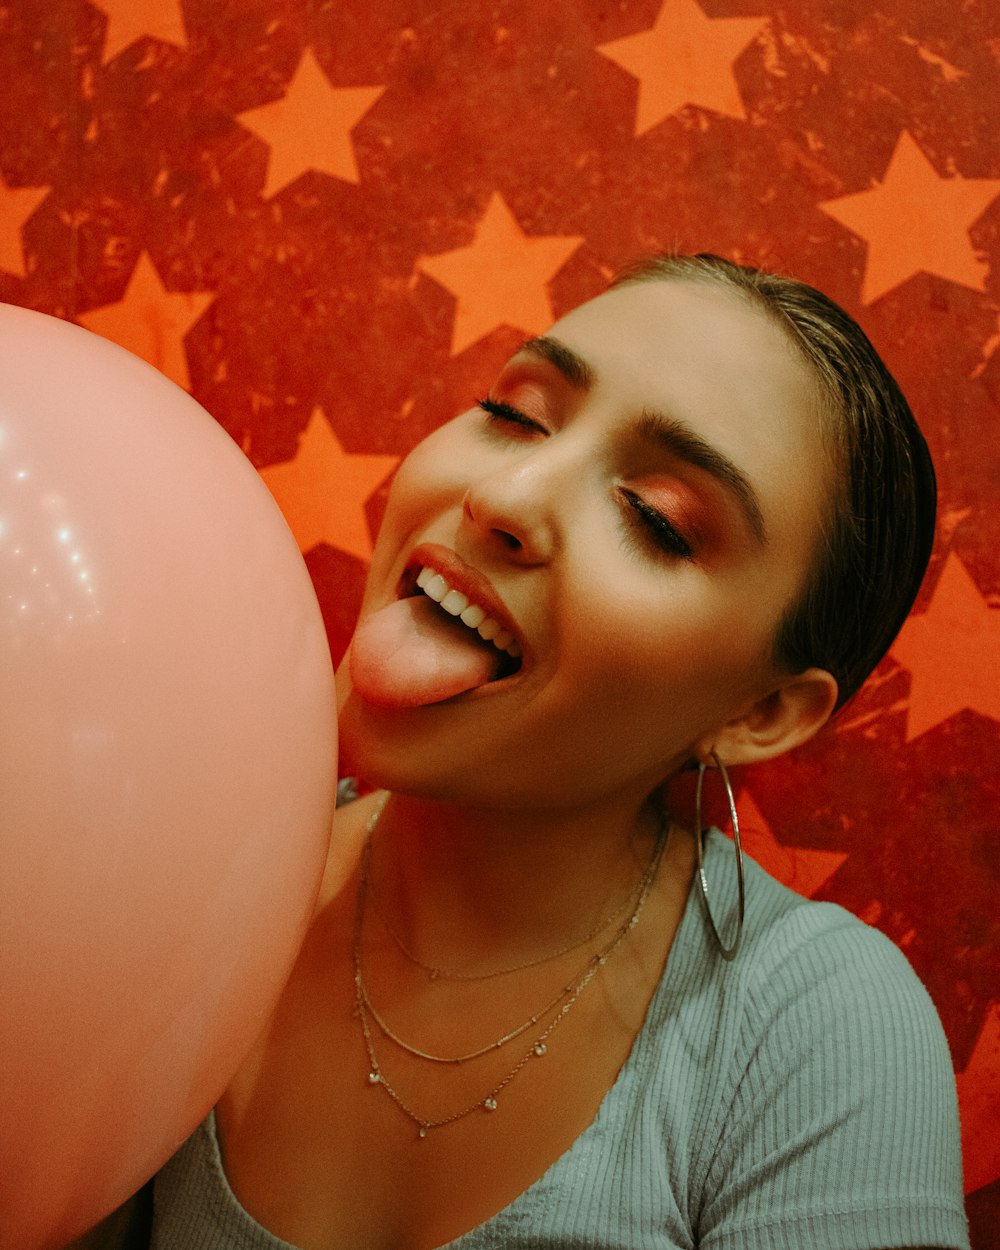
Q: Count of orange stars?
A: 11